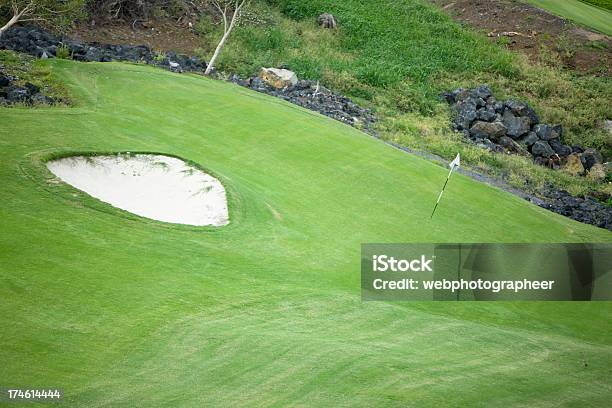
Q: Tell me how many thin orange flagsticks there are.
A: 0